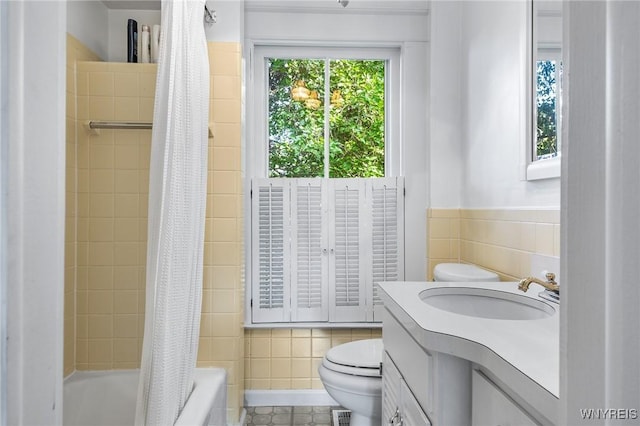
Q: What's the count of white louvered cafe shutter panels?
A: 4